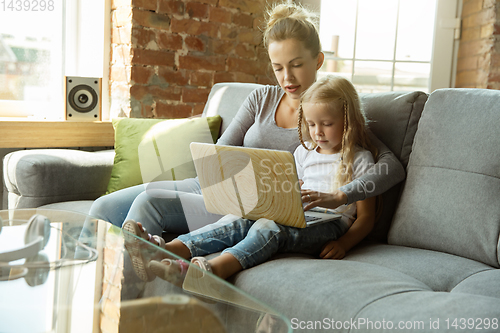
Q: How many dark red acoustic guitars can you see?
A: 0